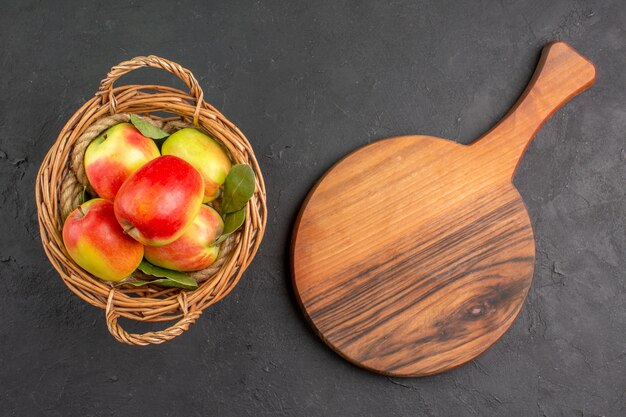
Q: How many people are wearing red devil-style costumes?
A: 0